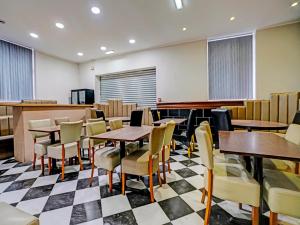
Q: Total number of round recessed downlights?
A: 9